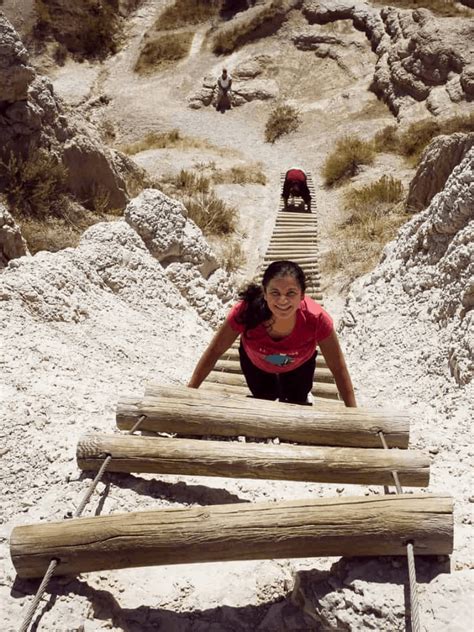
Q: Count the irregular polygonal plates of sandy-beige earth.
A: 0